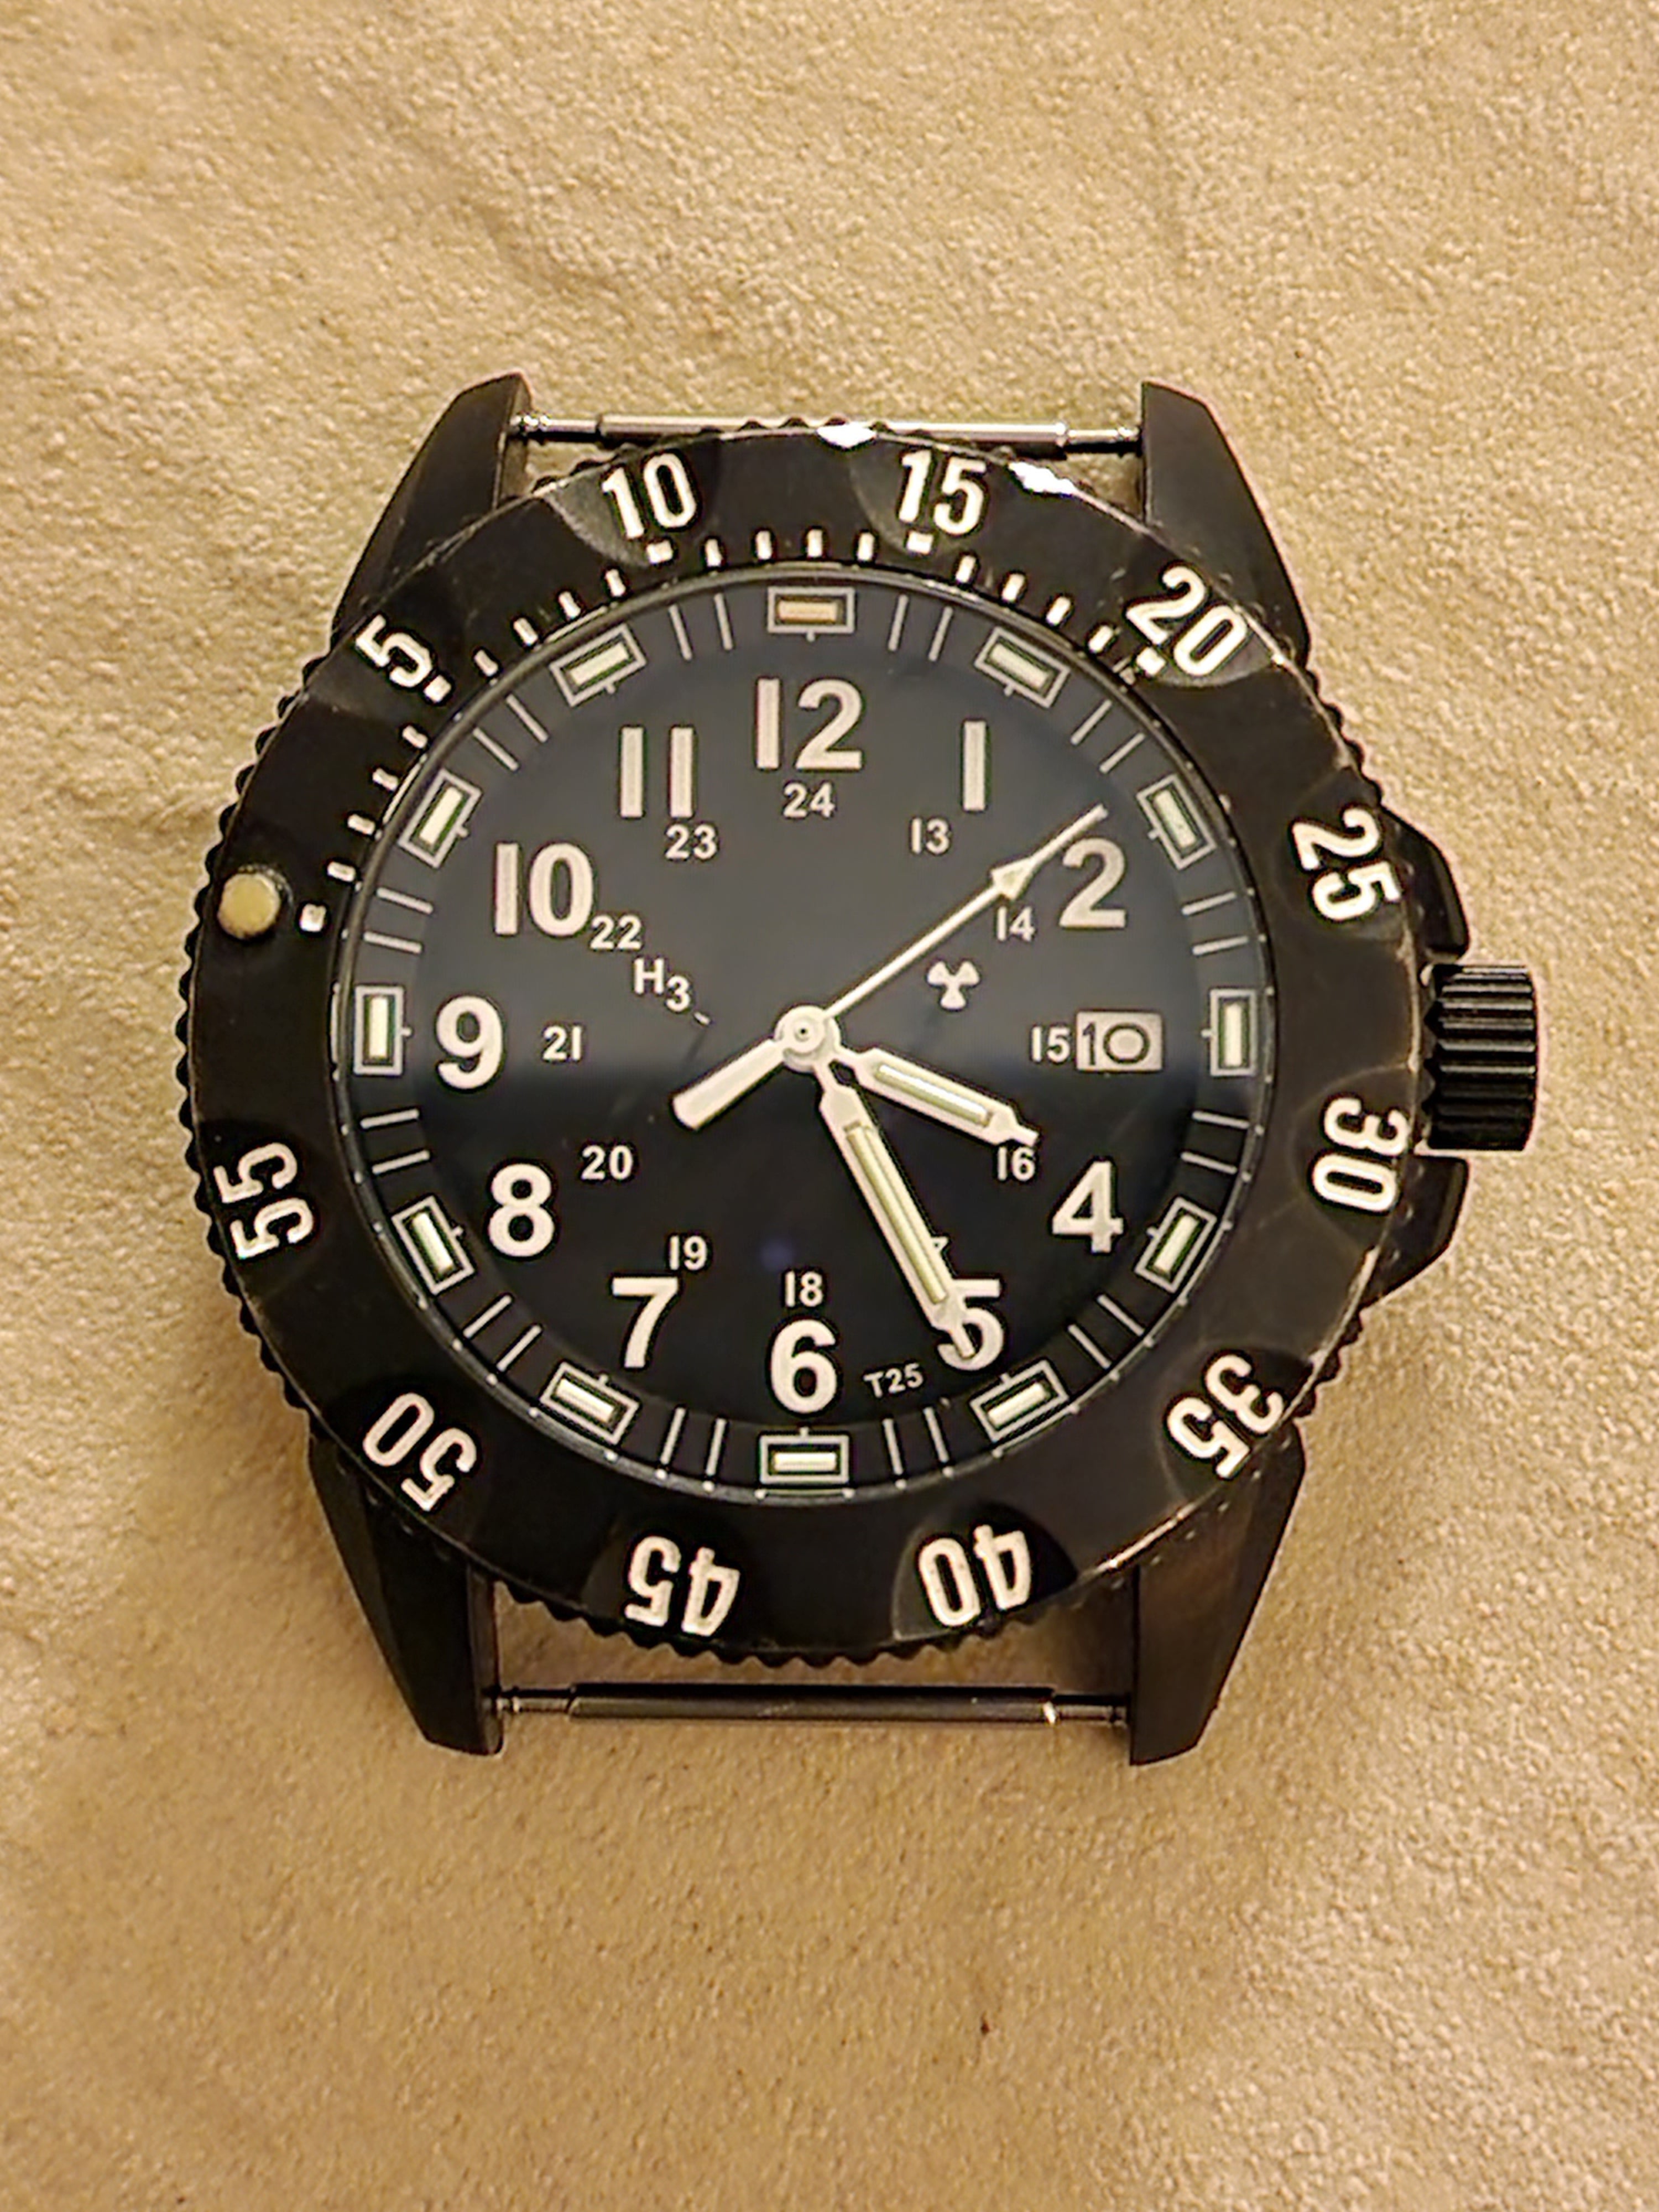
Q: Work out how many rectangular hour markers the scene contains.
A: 12